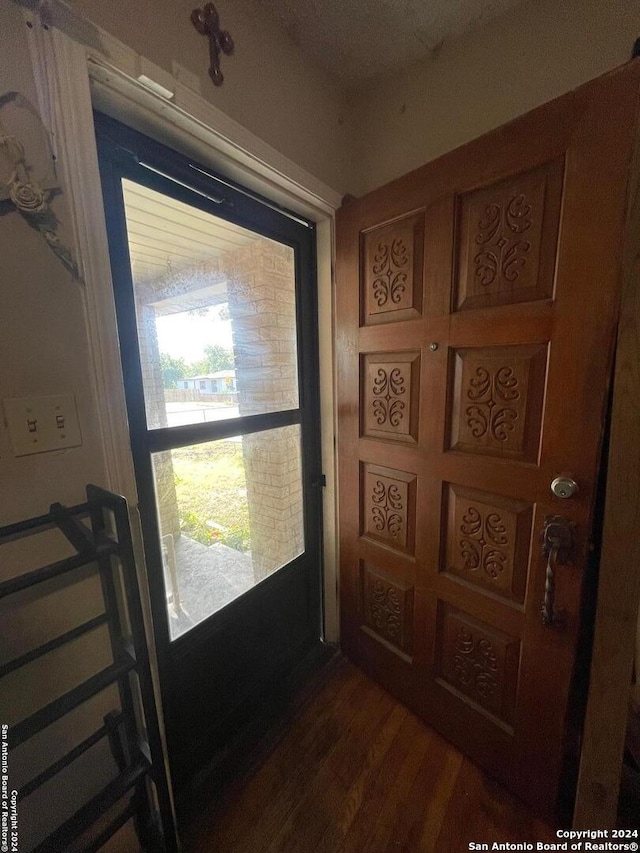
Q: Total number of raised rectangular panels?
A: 8